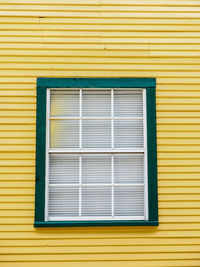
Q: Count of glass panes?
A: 12